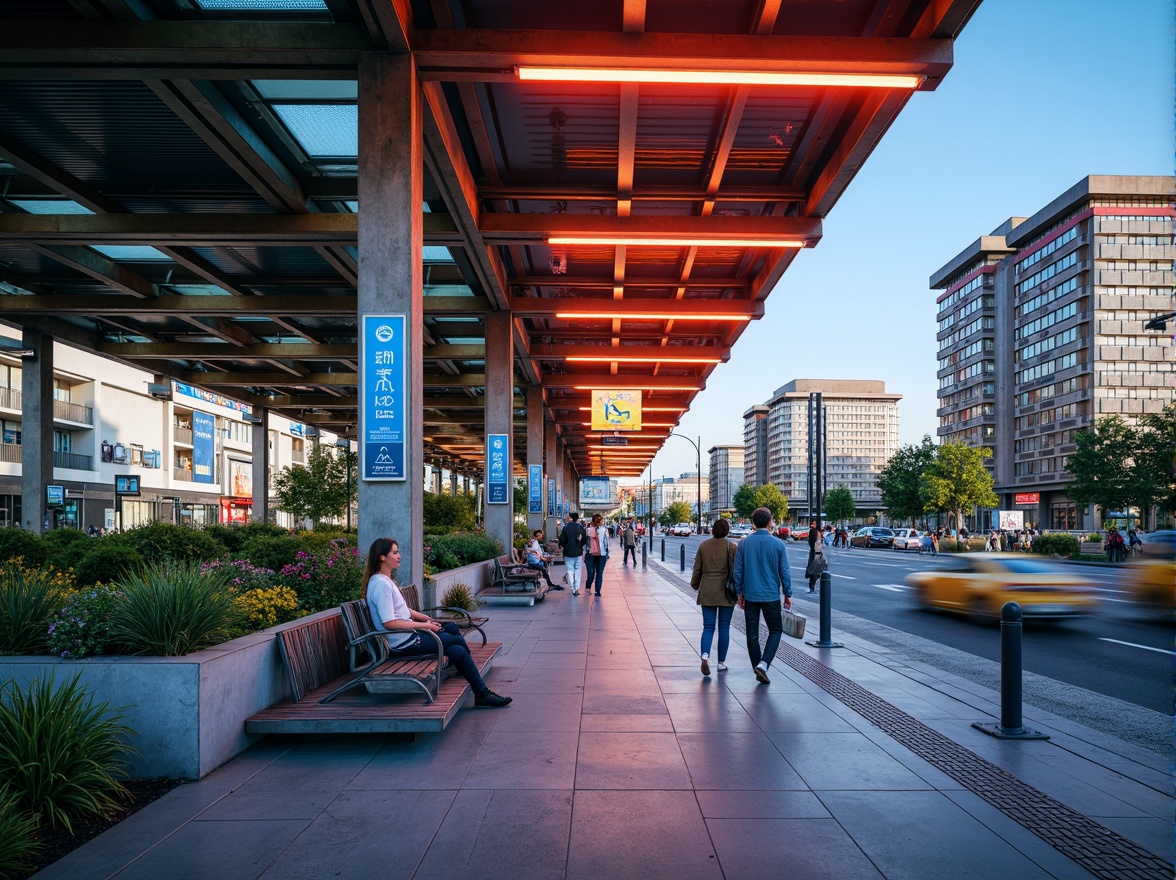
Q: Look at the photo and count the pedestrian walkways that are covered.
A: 1